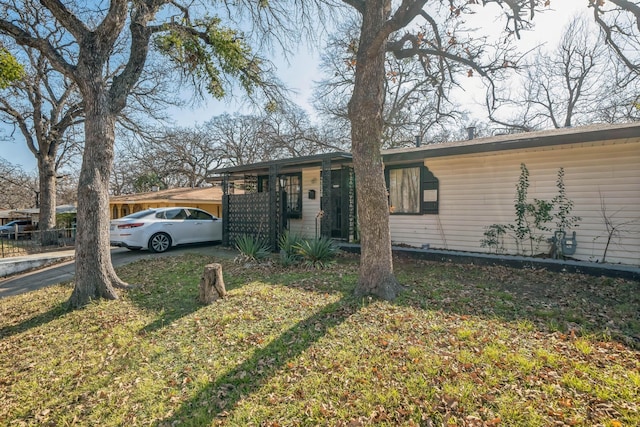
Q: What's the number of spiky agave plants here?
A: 3